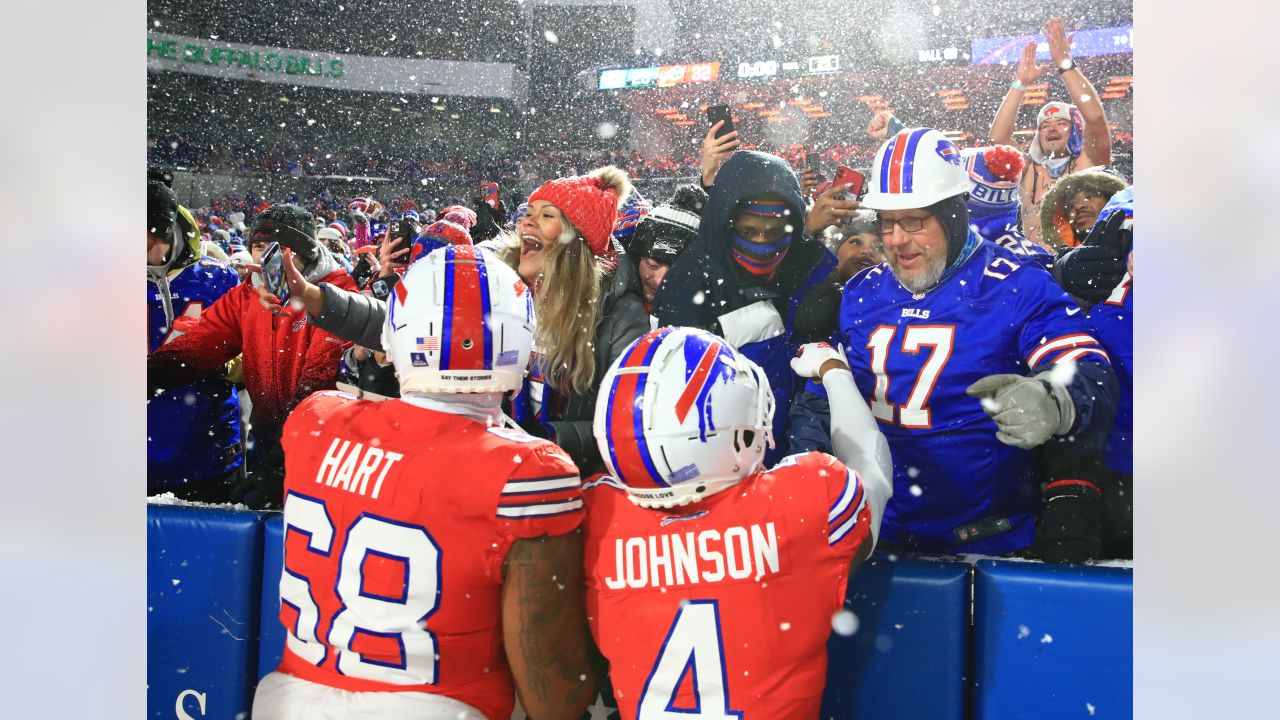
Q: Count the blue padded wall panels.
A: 4